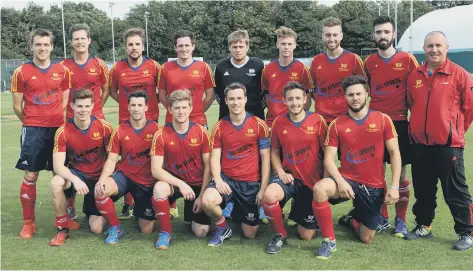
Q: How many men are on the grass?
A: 15